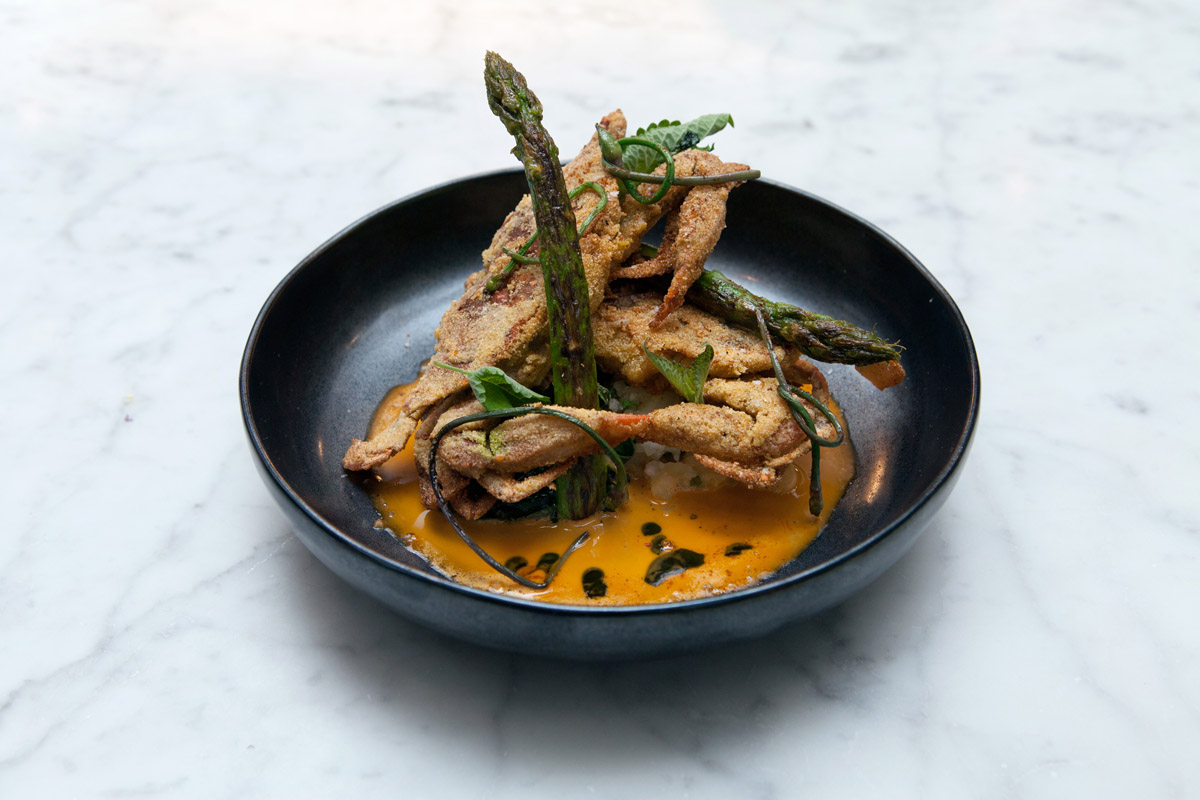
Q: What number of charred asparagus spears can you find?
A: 2